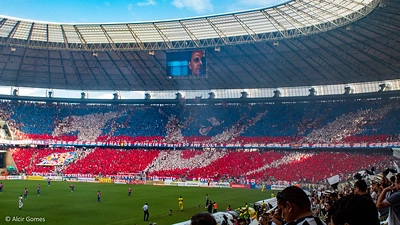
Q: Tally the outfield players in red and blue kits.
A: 7